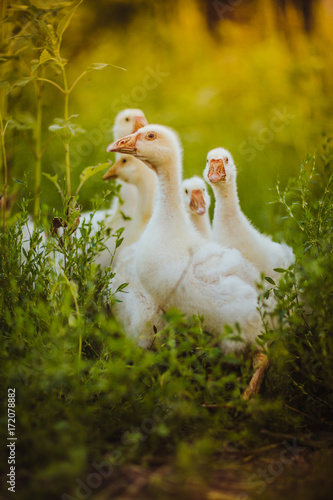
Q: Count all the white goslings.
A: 5